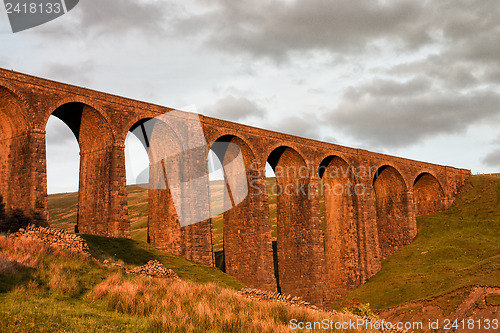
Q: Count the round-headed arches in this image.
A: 8